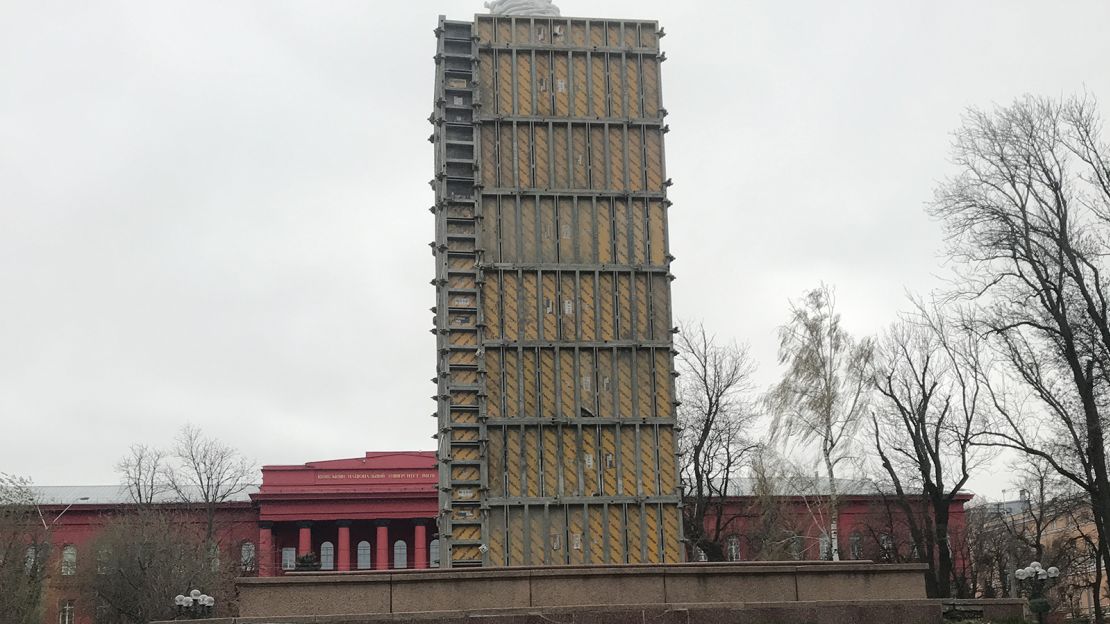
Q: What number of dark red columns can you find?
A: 5